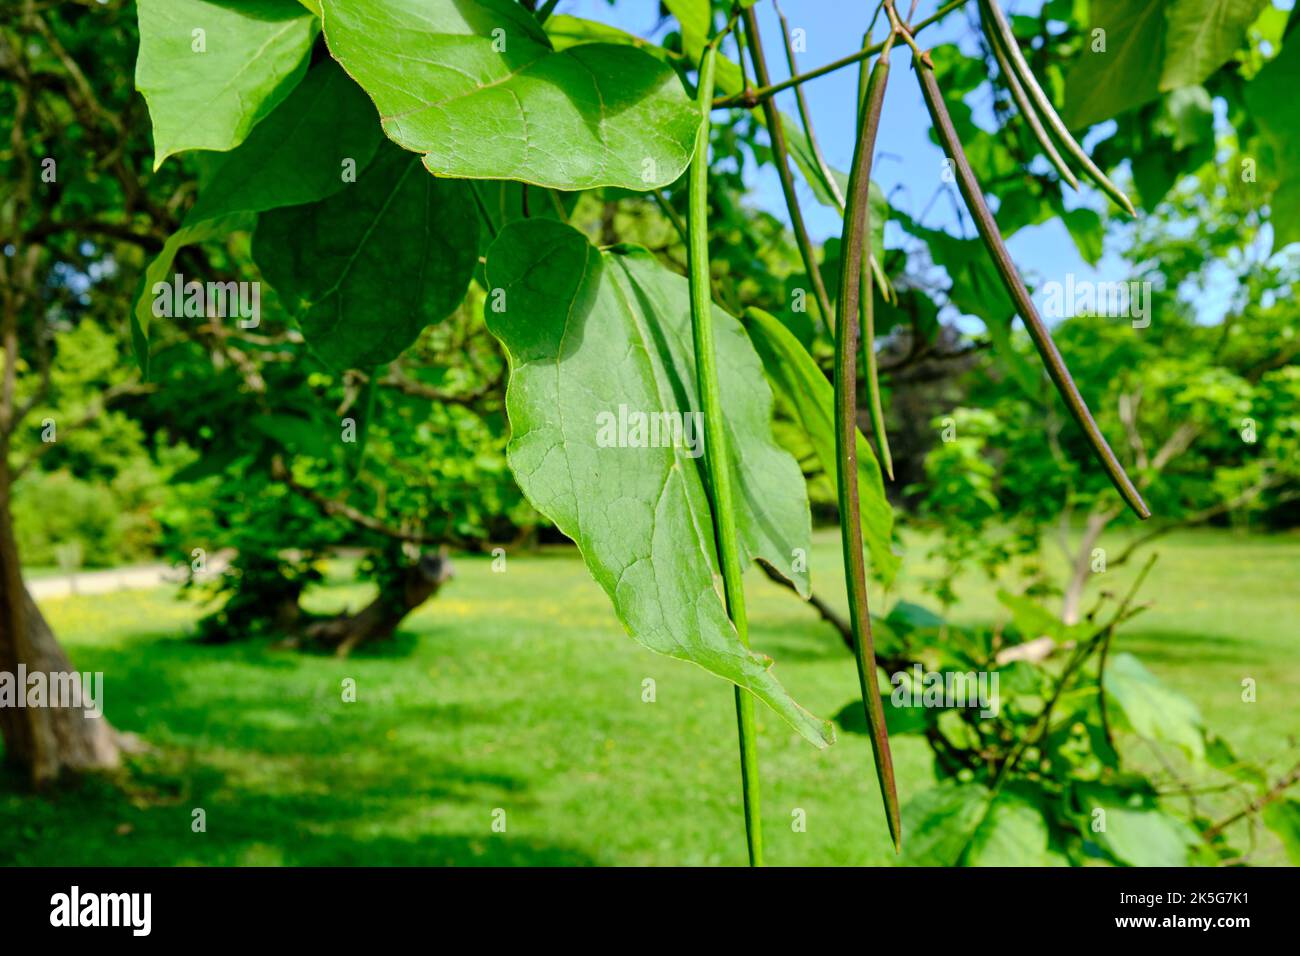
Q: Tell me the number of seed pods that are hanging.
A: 8